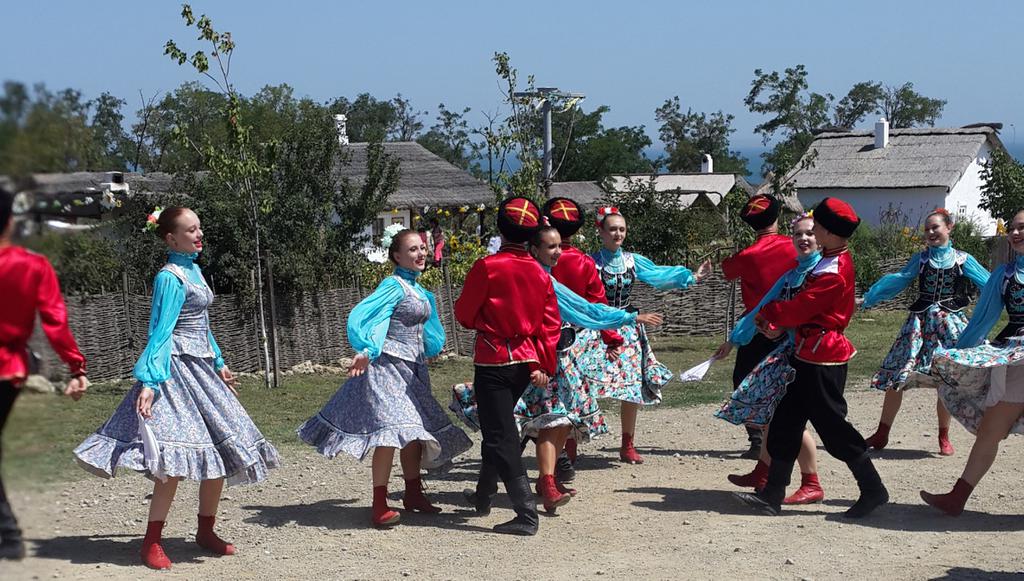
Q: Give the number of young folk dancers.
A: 12